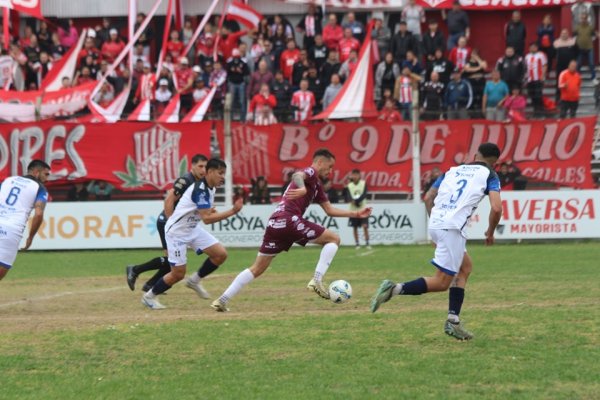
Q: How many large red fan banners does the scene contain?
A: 2